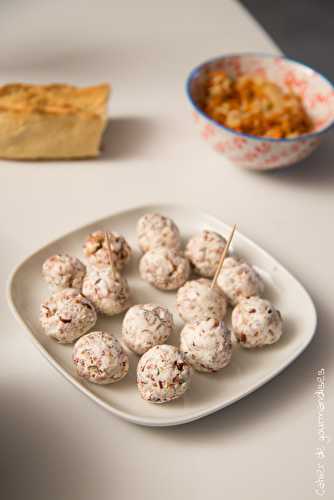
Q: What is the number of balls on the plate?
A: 14